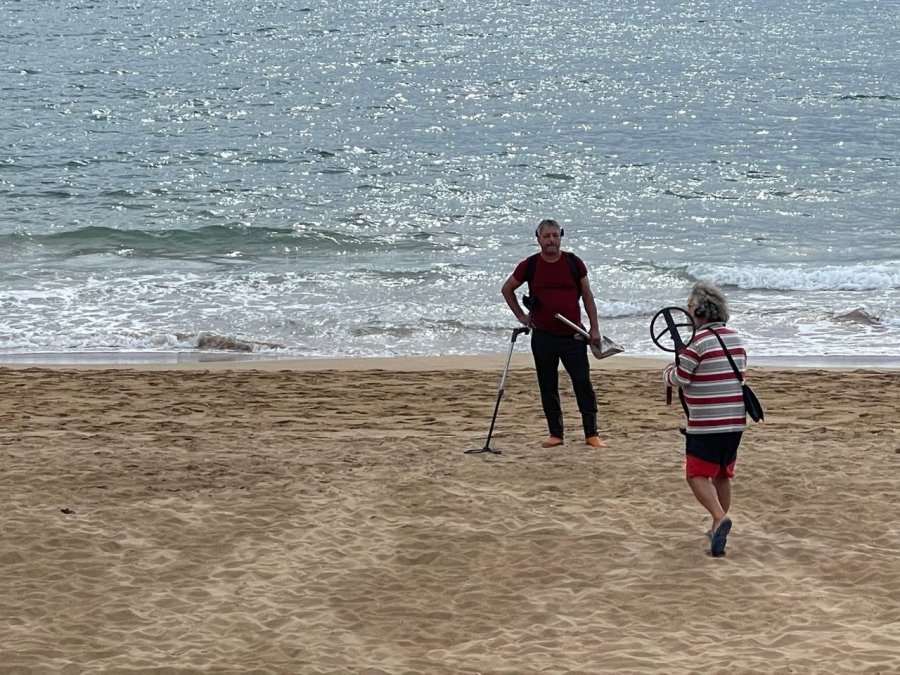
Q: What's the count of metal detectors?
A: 2